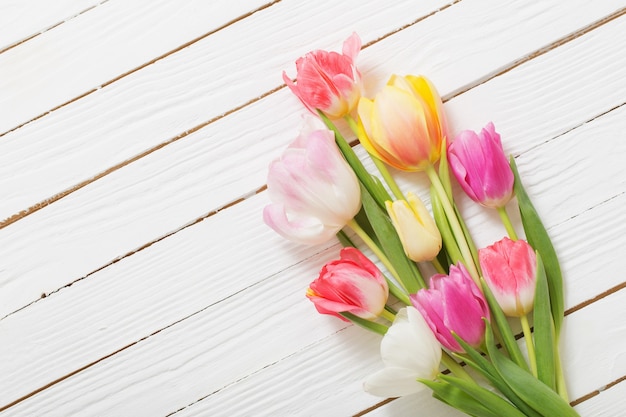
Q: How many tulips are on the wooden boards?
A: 9